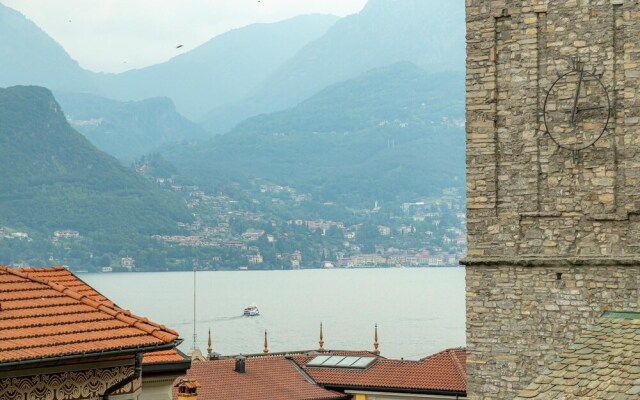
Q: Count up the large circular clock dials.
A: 1